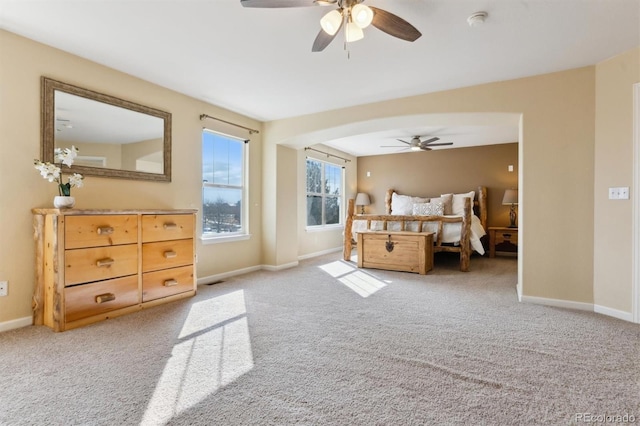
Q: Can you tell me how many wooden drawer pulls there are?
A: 6